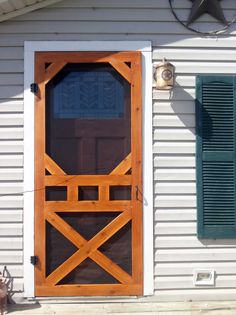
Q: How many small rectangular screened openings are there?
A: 3